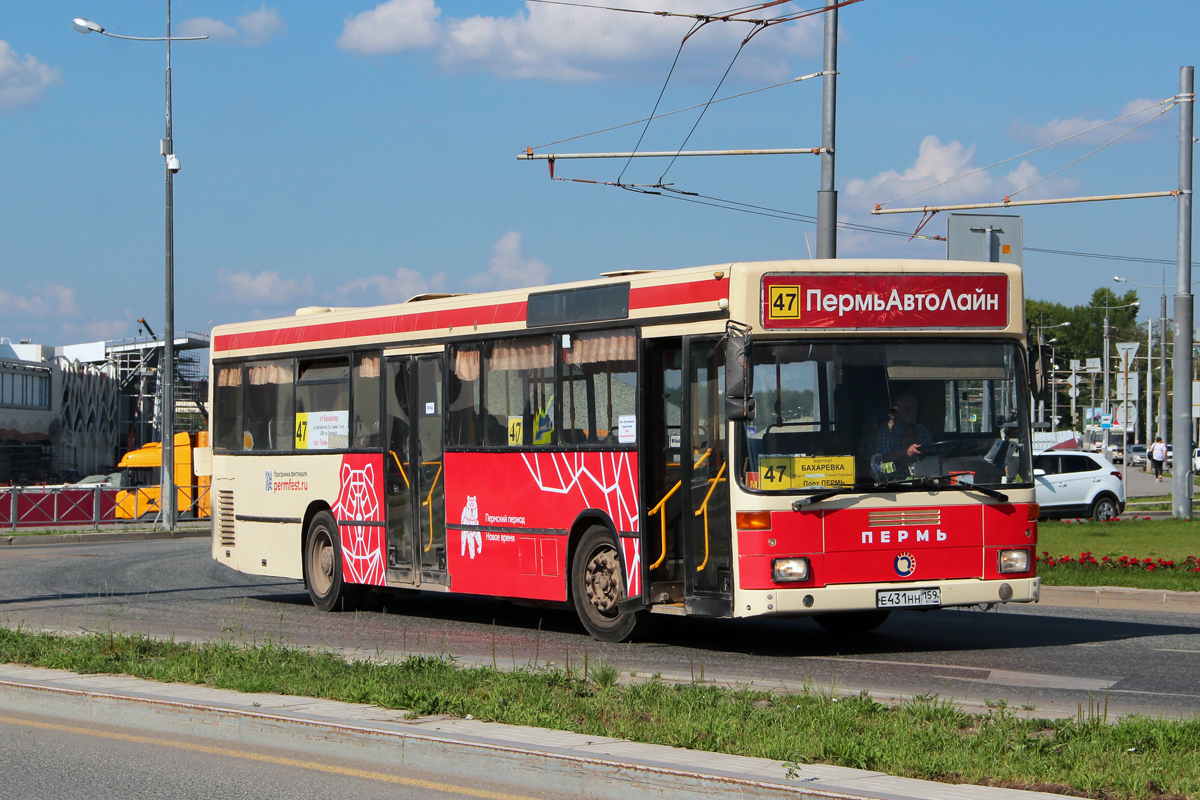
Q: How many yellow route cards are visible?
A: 4